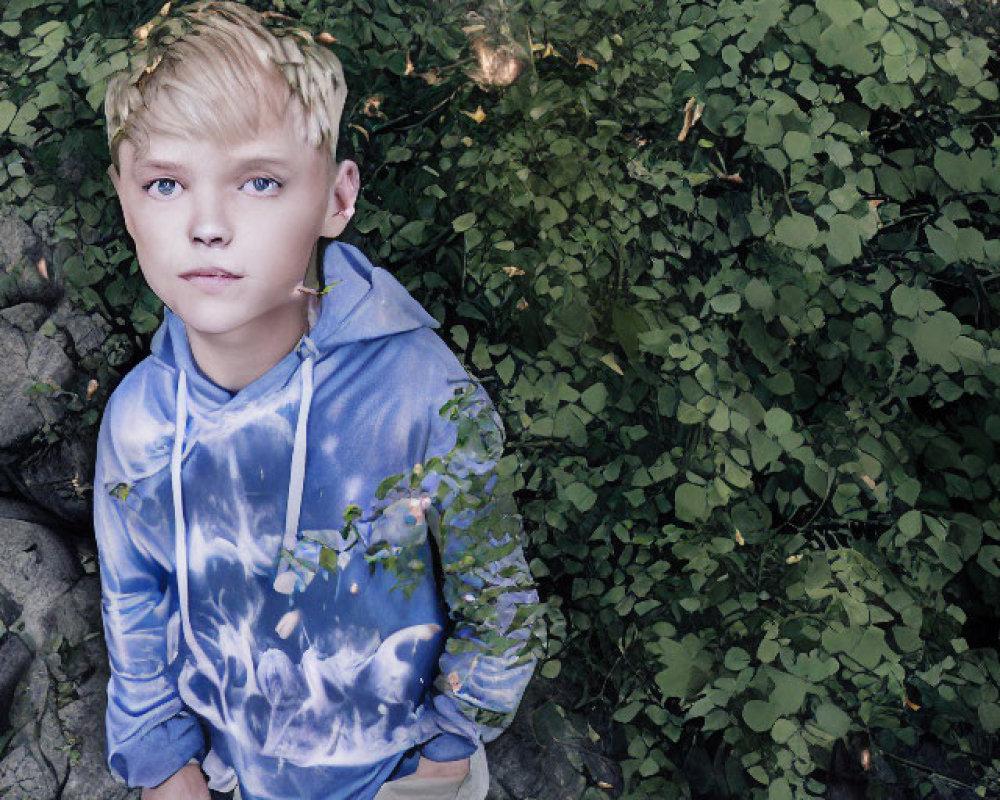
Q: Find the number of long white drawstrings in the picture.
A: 2